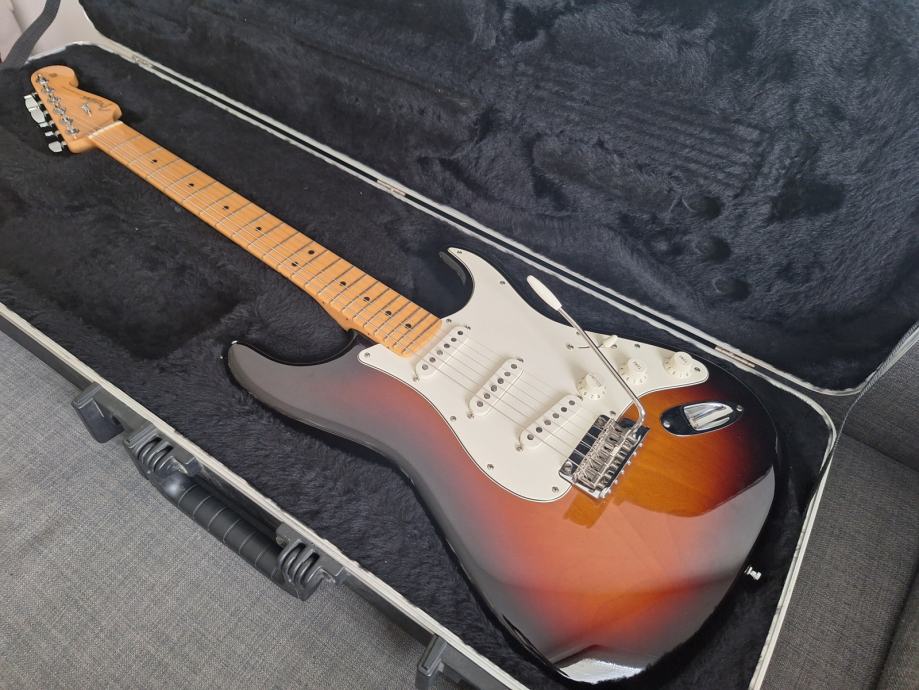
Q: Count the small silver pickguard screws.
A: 11